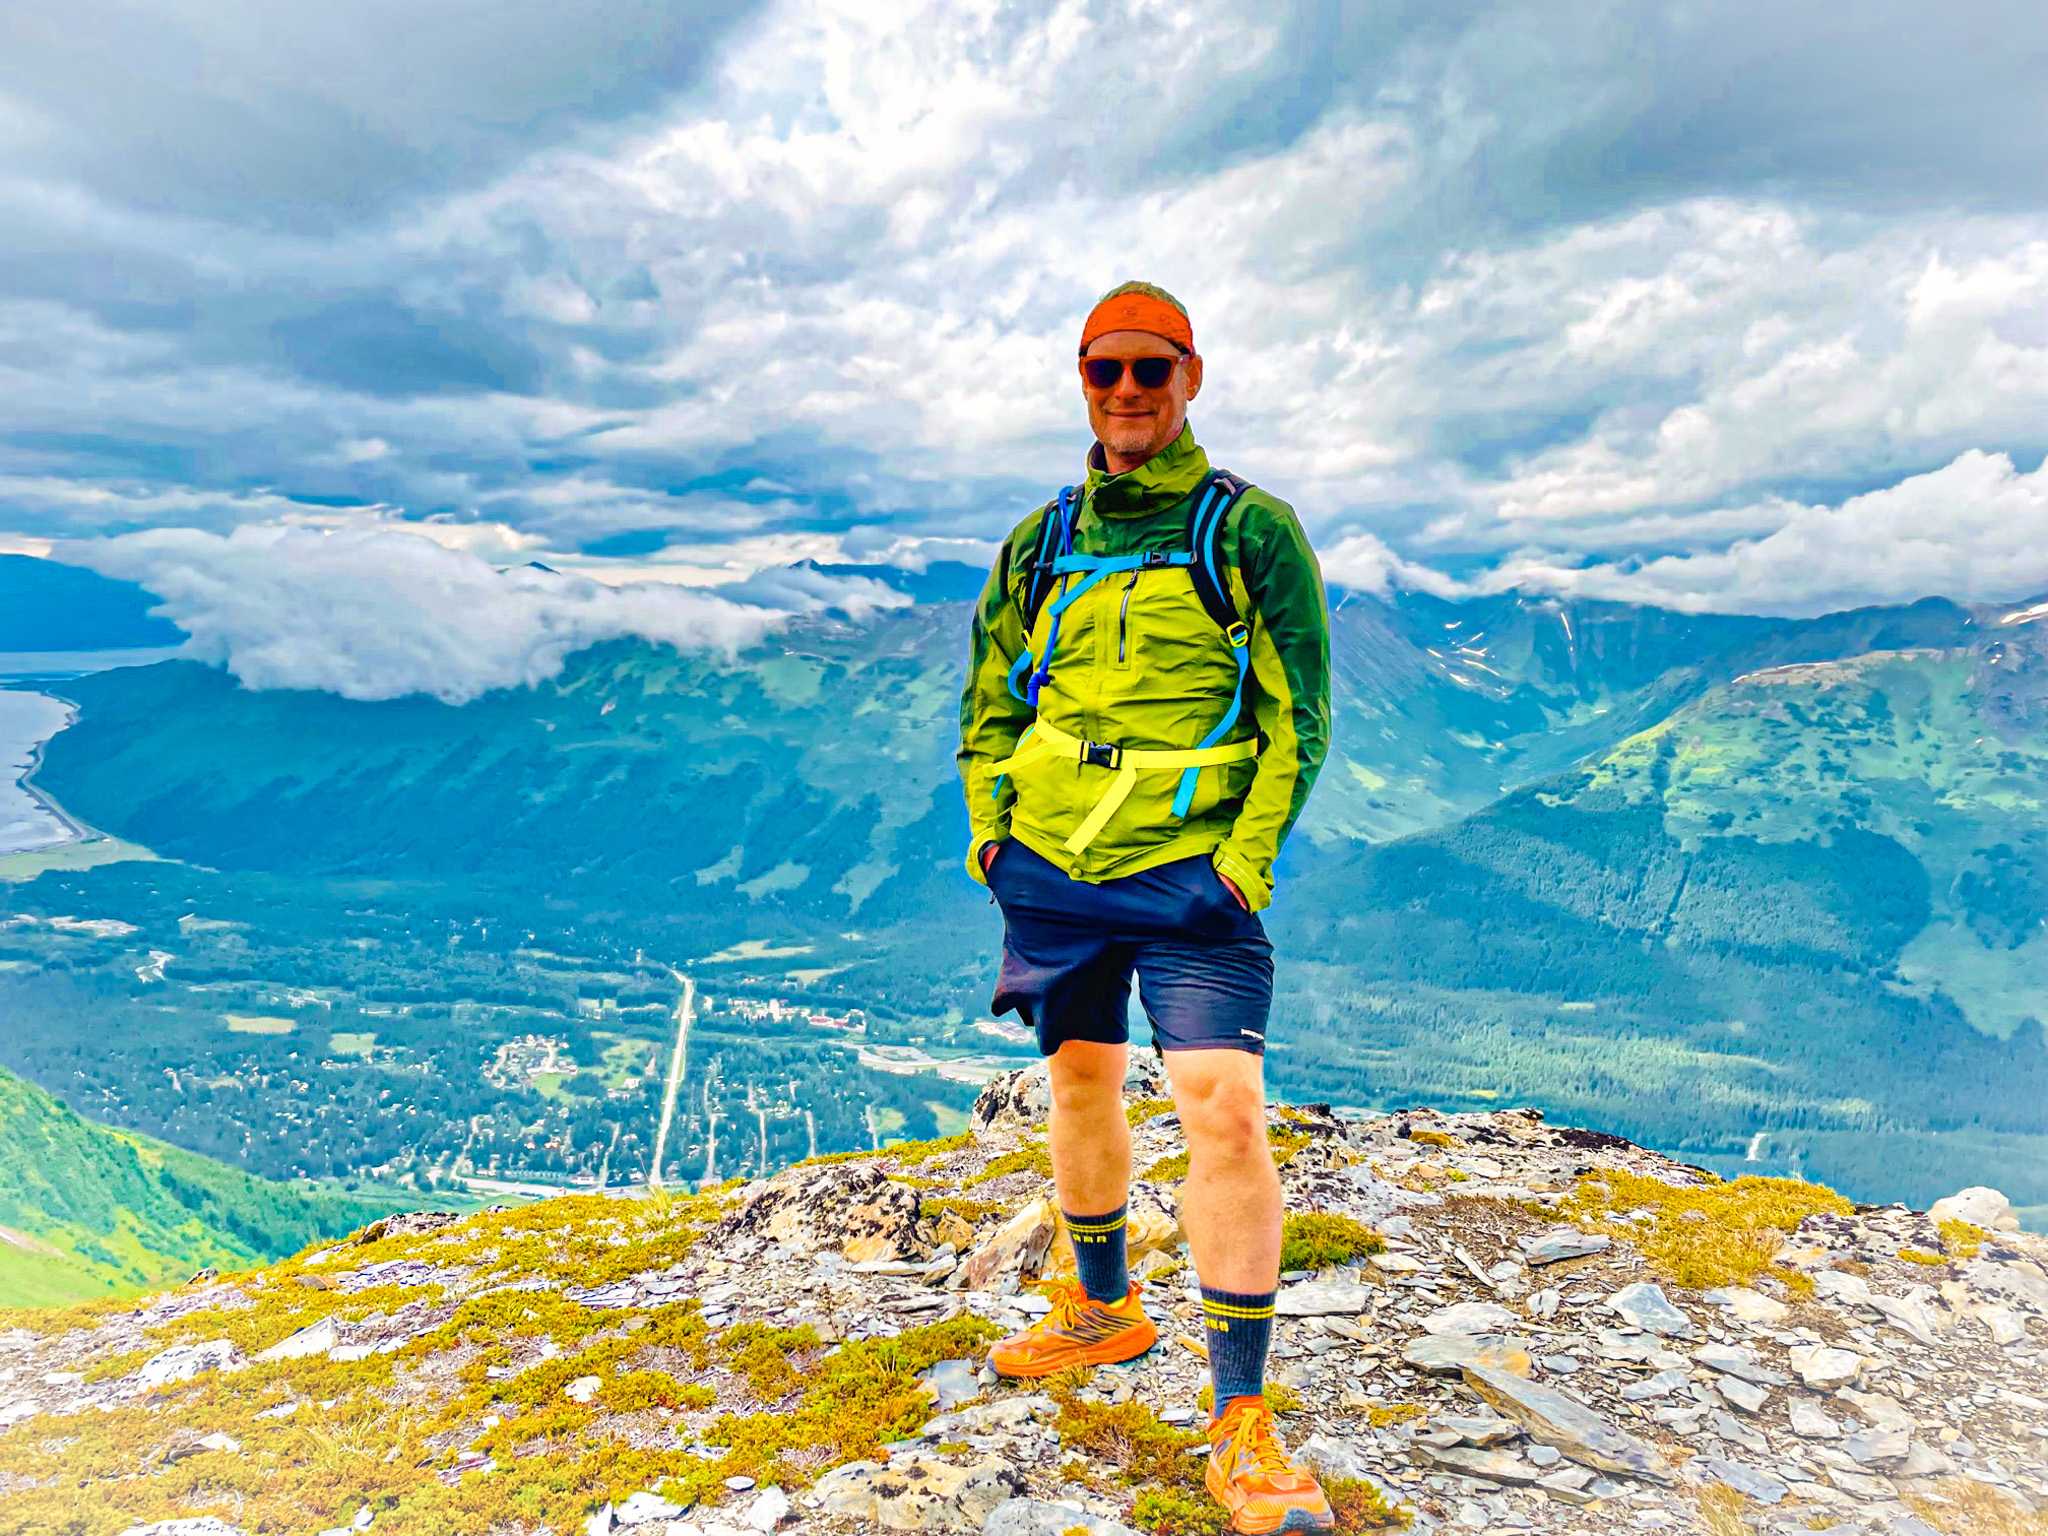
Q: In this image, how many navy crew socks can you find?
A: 2